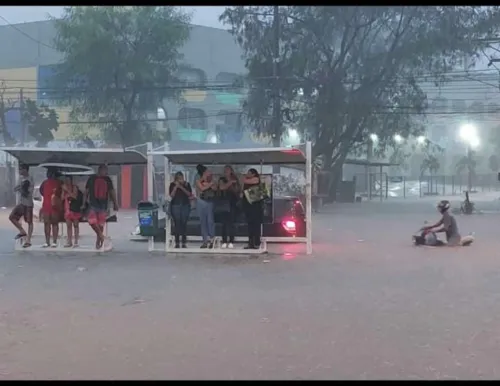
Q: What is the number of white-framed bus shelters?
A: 2